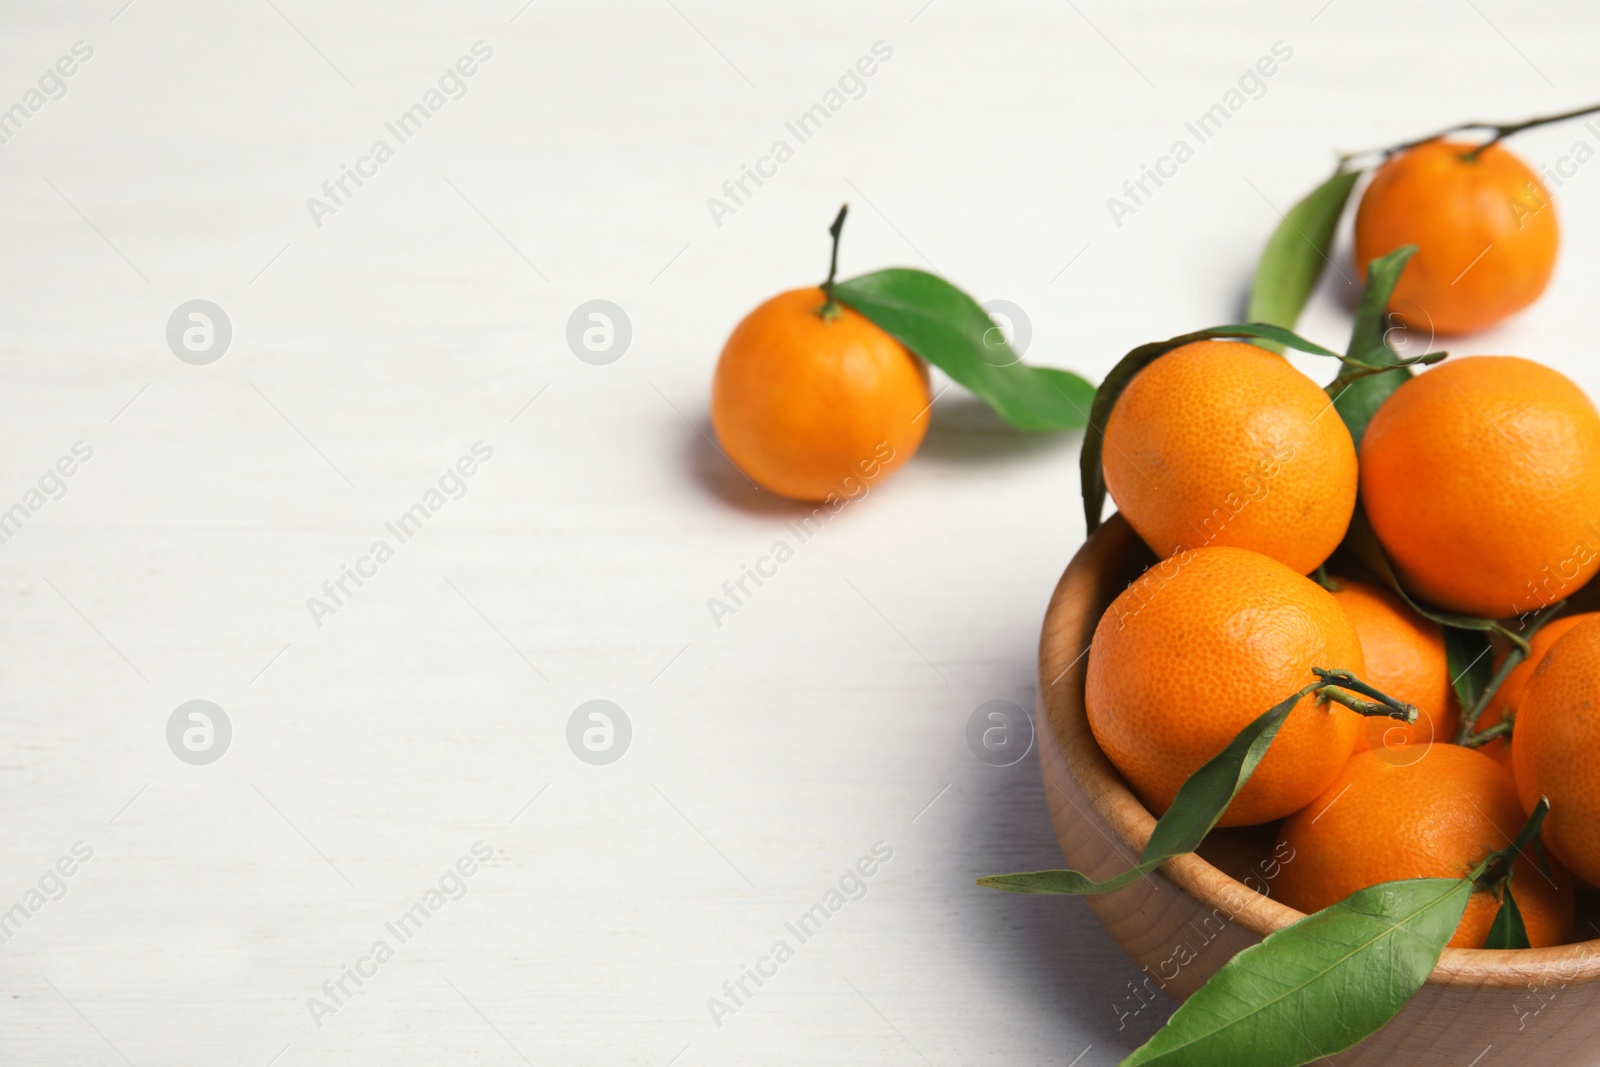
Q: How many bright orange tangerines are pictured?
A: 9